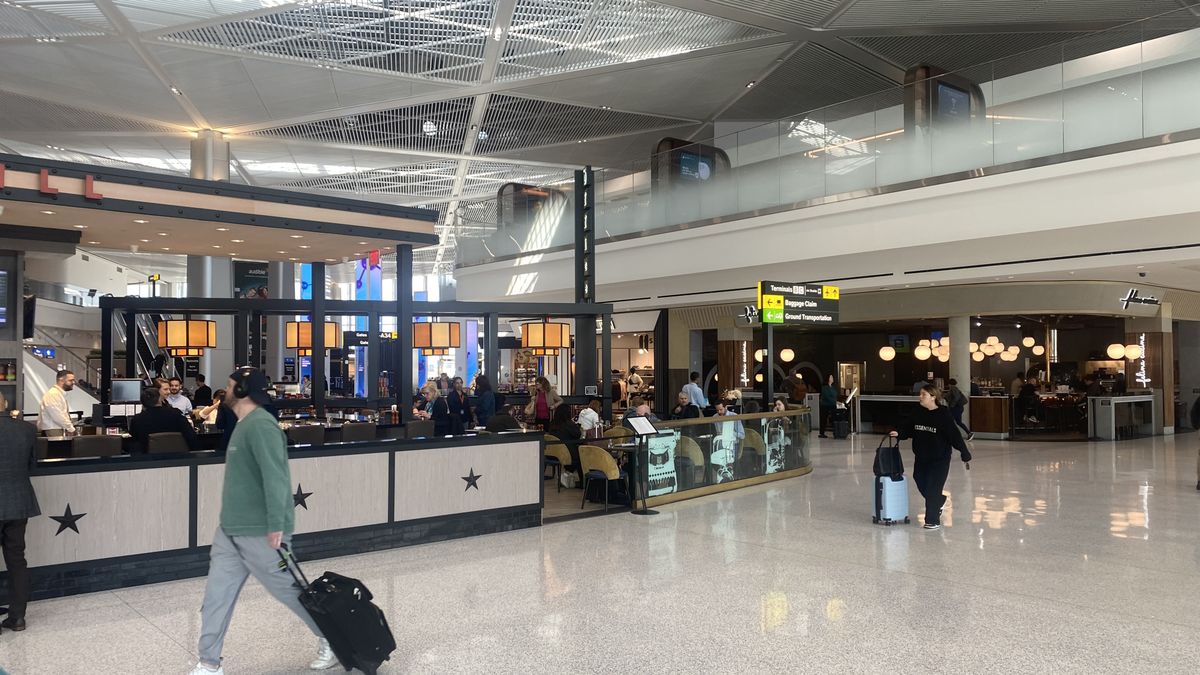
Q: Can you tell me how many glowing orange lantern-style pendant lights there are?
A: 4